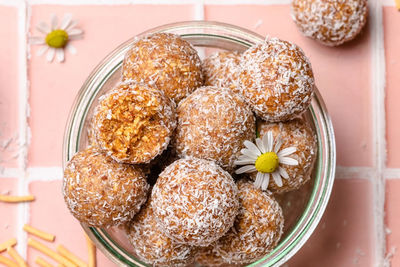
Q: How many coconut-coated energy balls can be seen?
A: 11